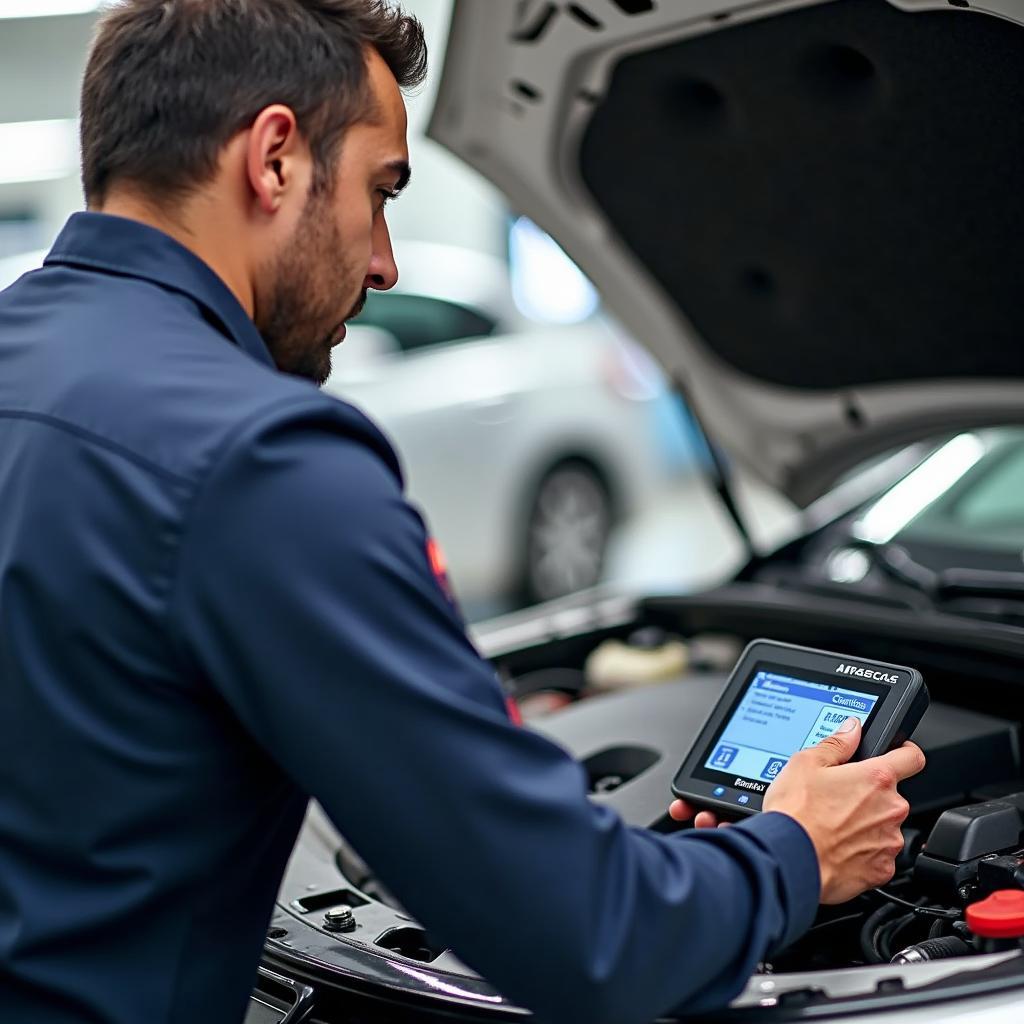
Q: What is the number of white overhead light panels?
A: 2